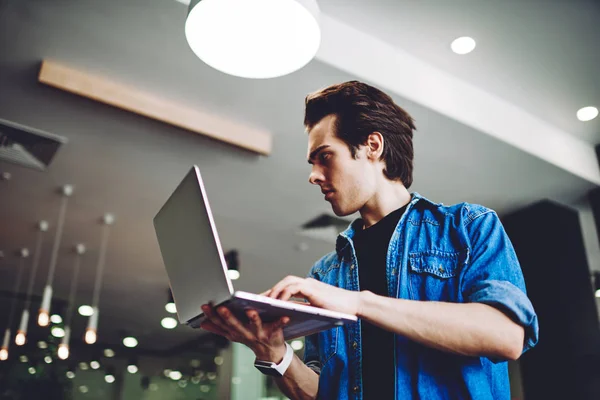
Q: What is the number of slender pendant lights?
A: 5